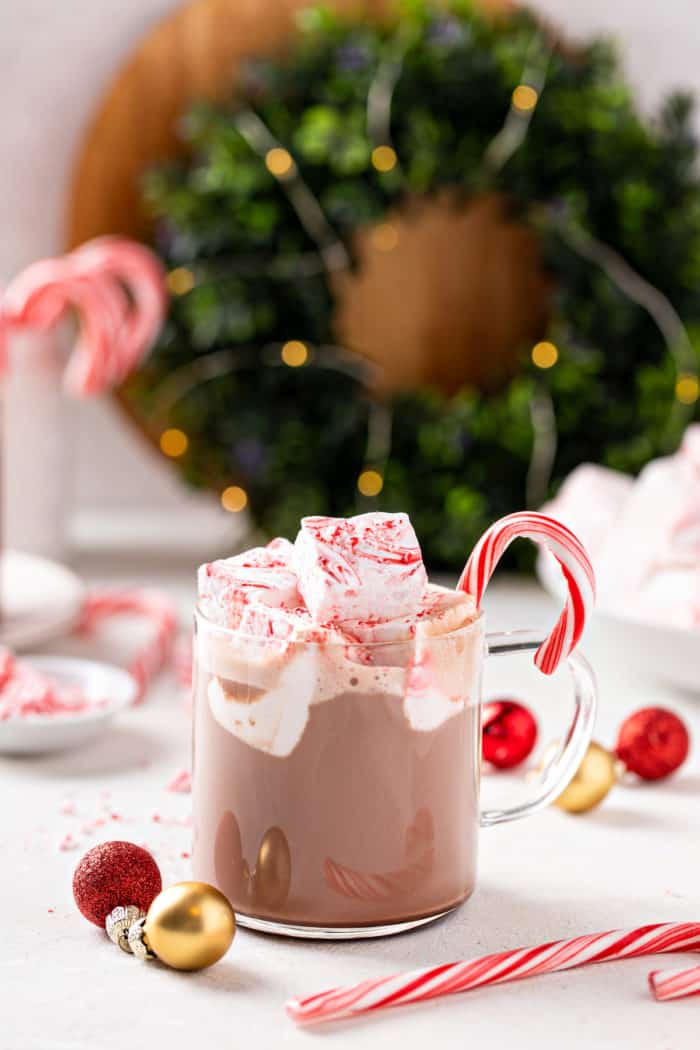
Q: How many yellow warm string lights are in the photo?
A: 11